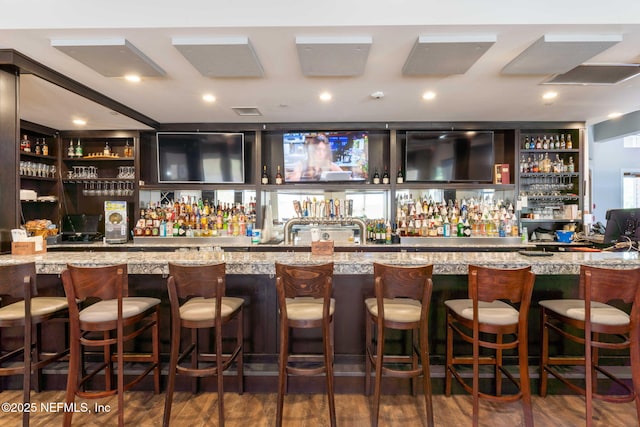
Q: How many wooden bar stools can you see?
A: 7